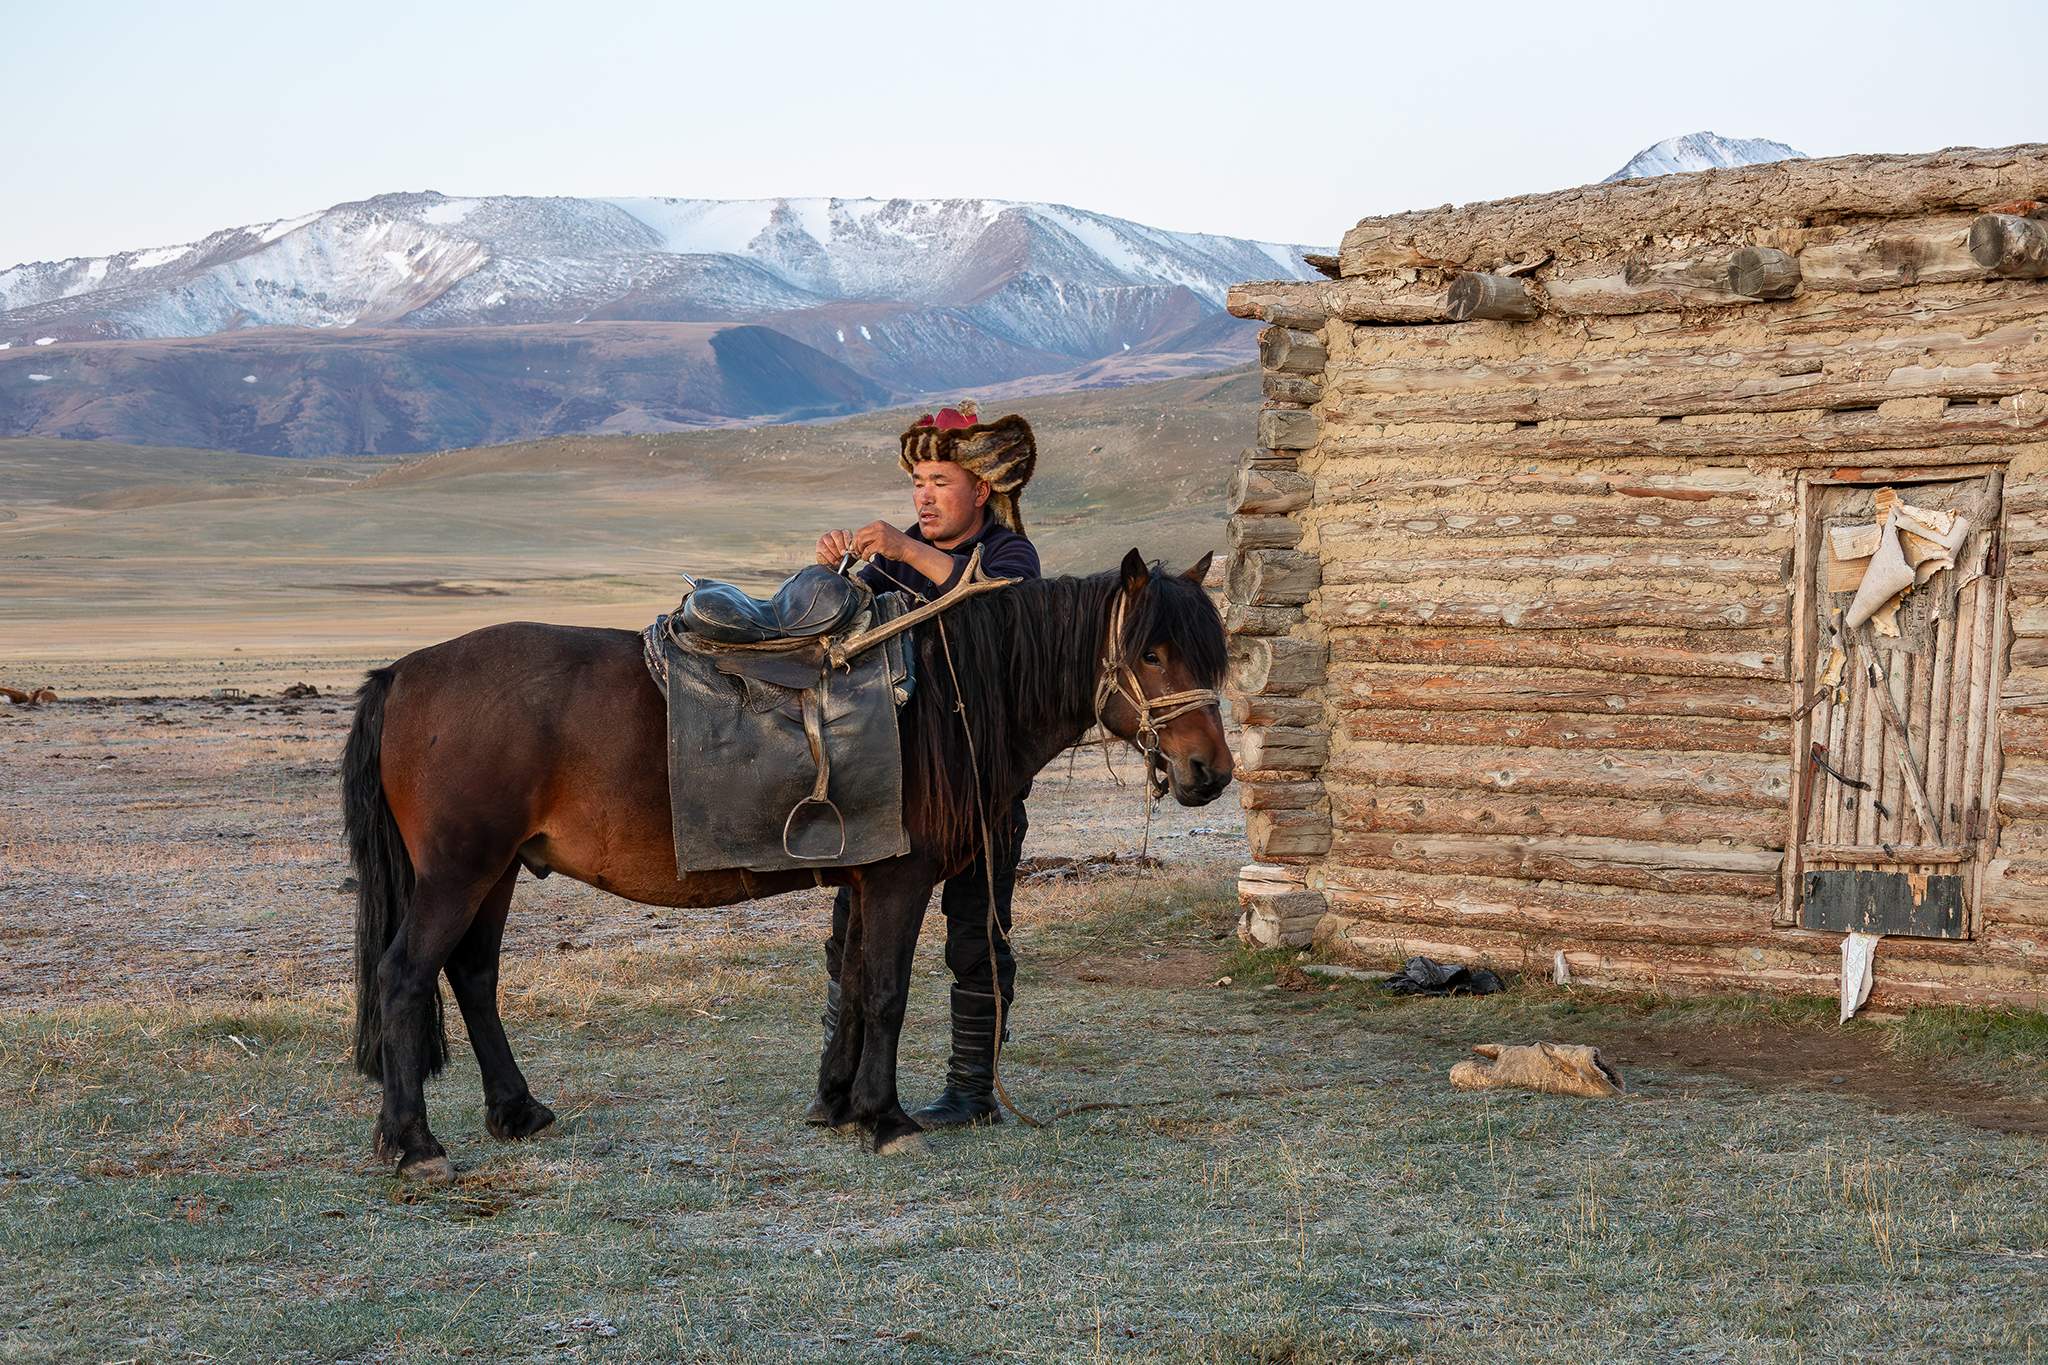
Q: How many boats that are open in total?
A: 0